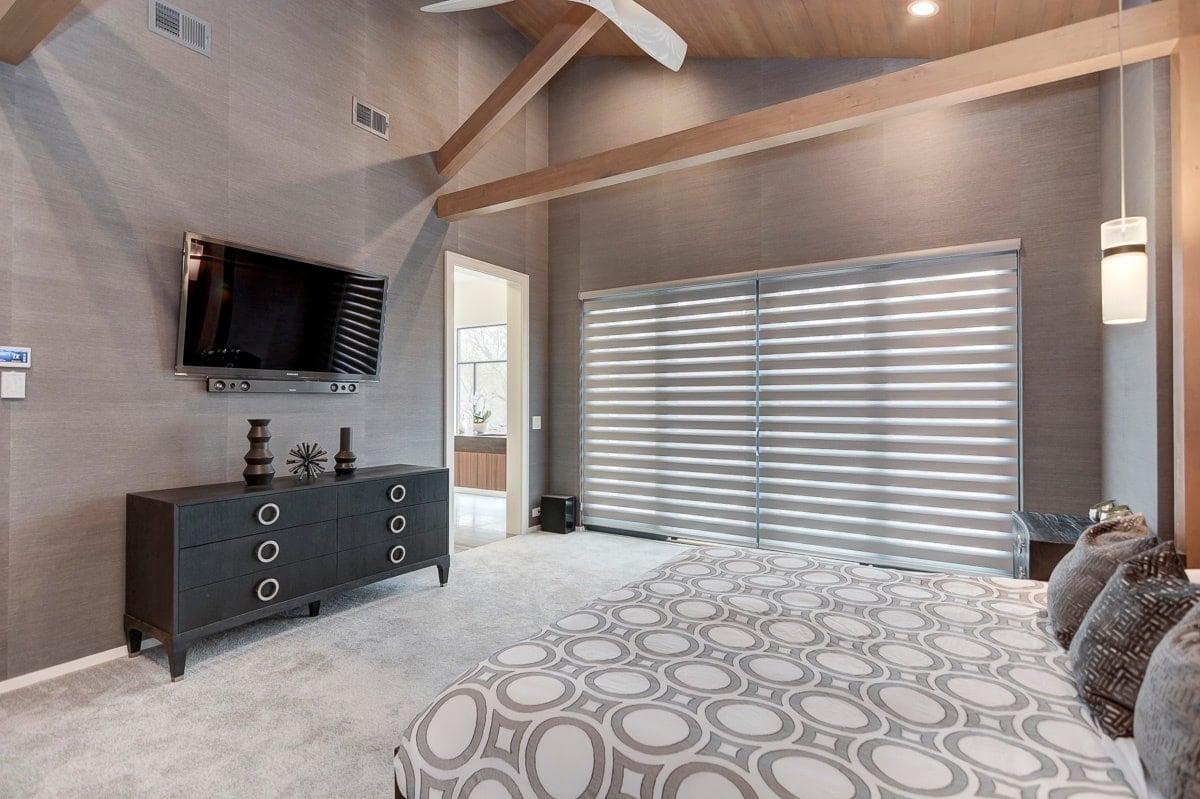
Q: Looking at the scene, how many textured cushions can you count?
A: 3